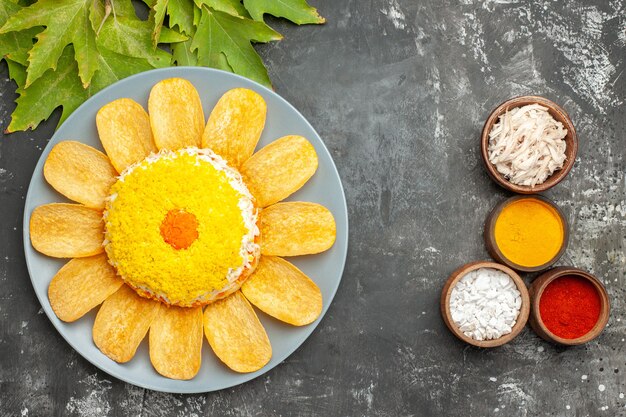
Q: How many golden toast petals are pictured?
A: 12